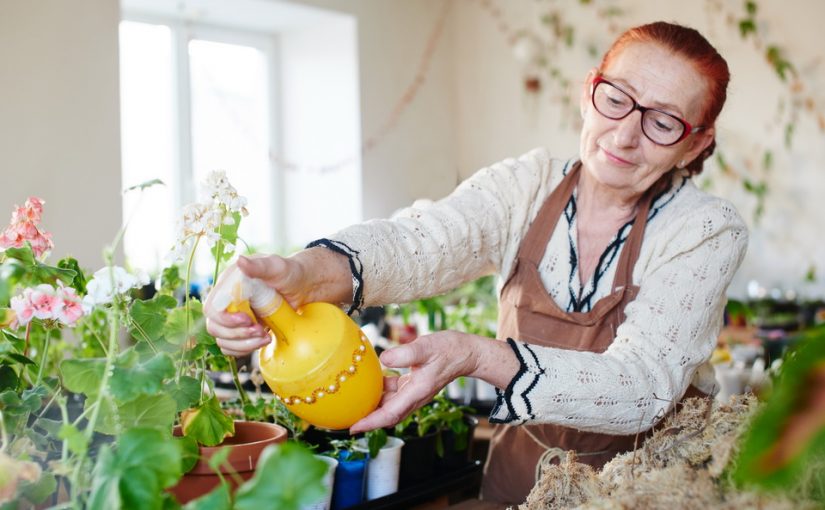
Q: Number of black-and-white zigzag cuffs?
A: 2